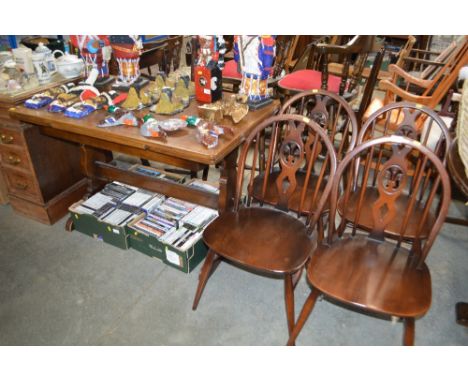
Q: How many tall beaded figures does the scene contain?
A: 4